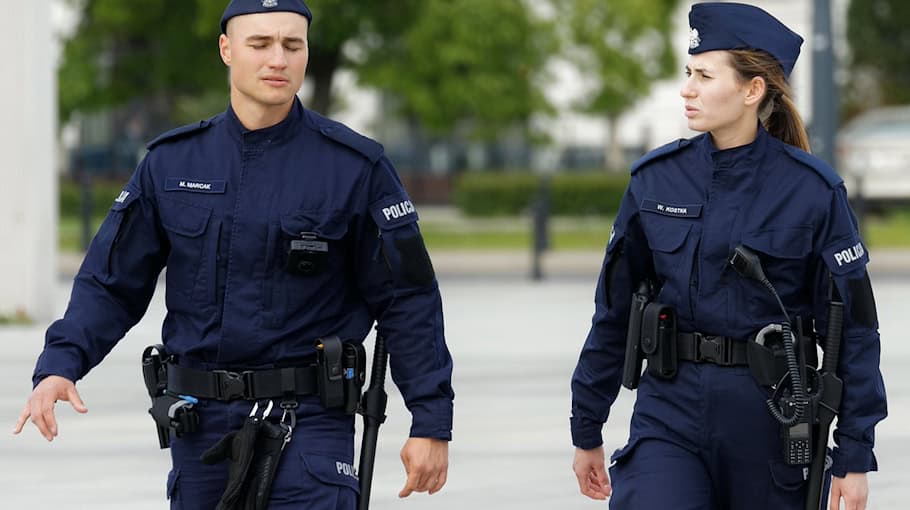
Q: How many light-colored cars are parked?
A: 1